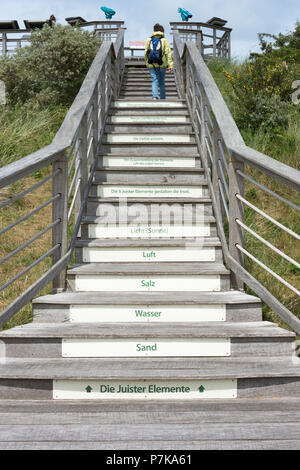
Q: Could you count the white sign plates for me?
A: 11